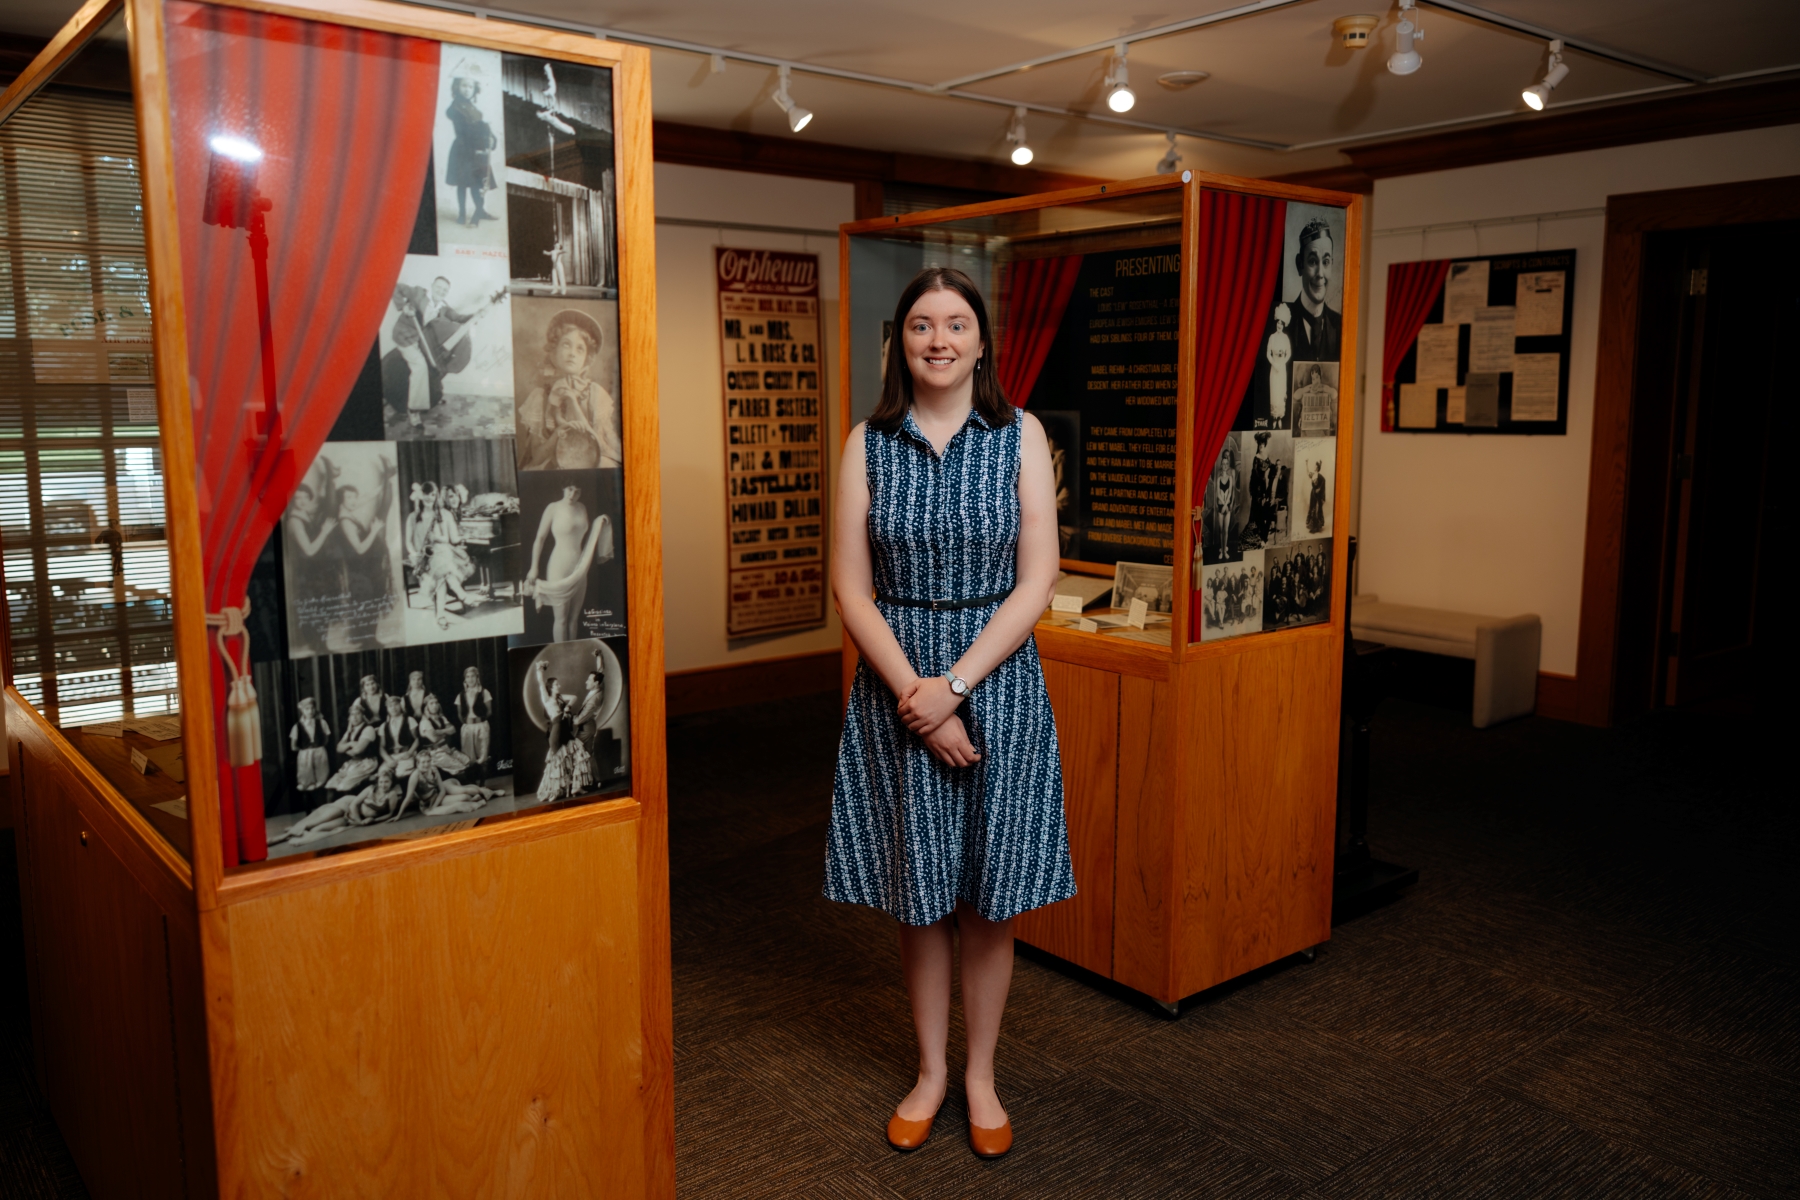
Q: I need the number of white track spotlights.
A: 6